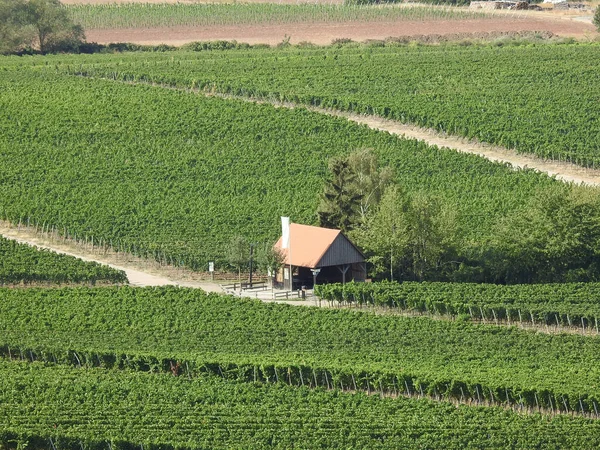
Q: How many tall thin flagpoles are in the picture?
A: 1